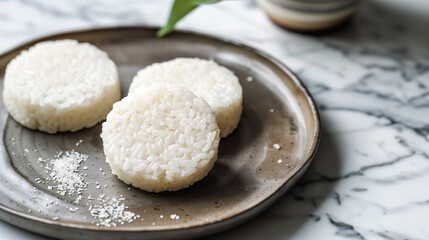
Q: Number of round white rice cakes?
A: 3